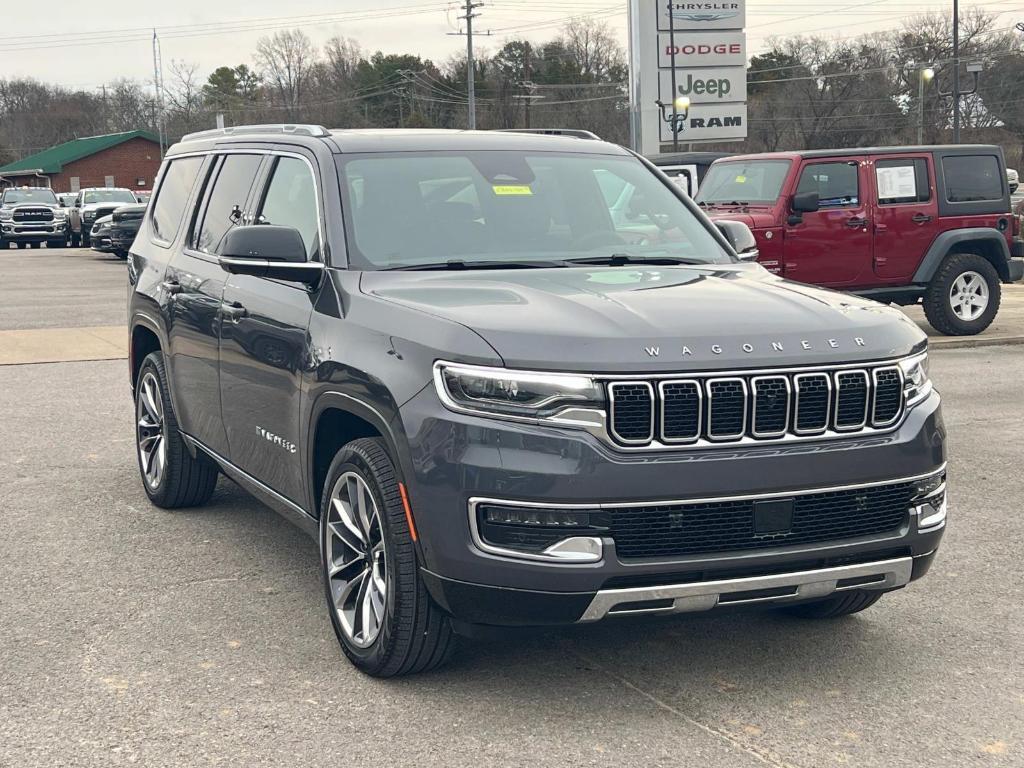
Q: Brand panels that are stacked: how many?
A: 4